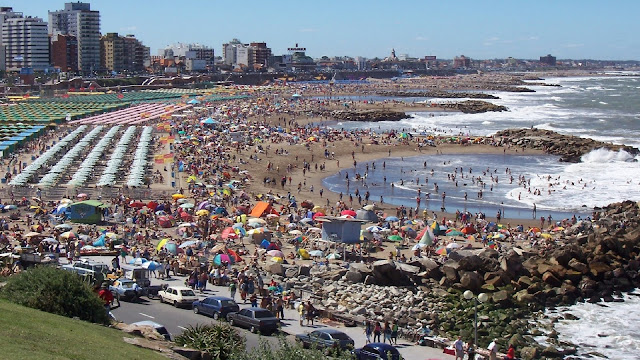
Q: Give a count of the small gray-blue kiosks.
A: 1